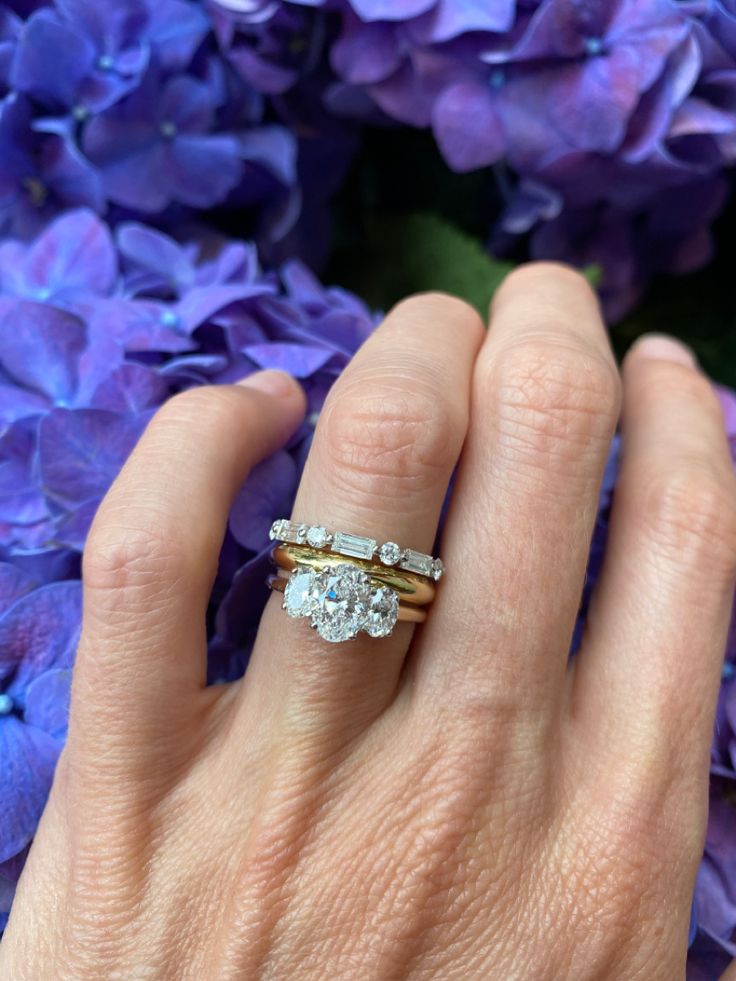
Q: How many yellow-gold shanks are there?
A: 2